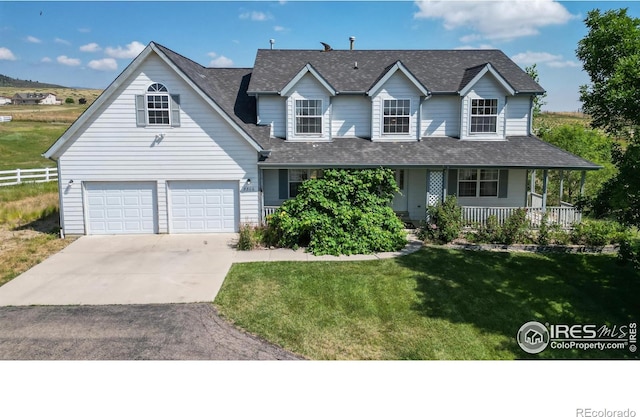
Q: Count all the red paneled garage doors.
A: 0